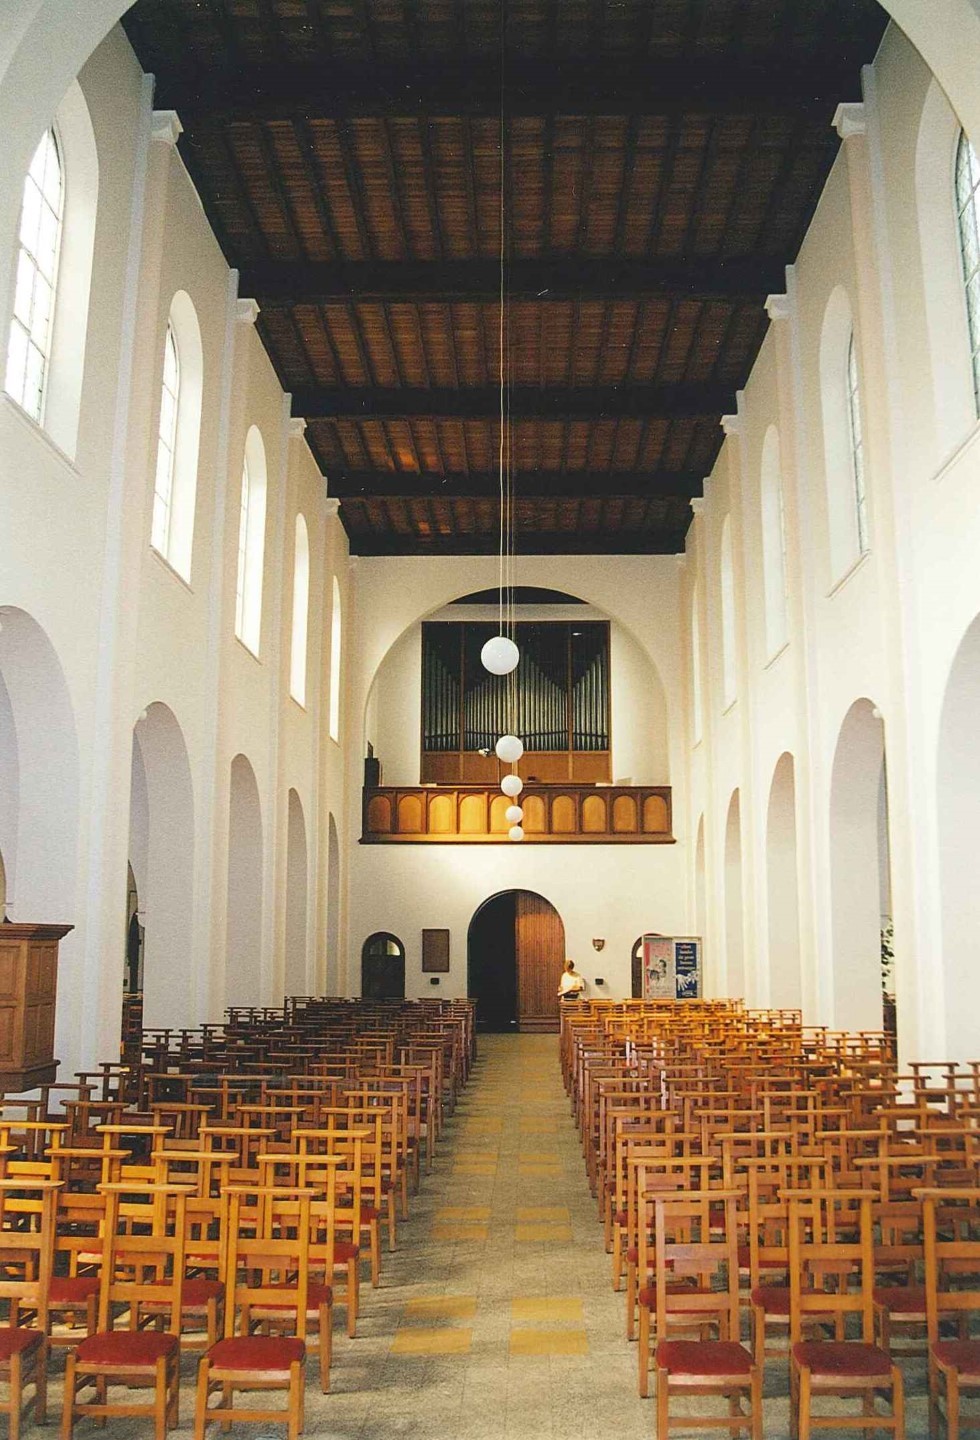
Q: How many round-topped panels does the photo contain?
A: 10